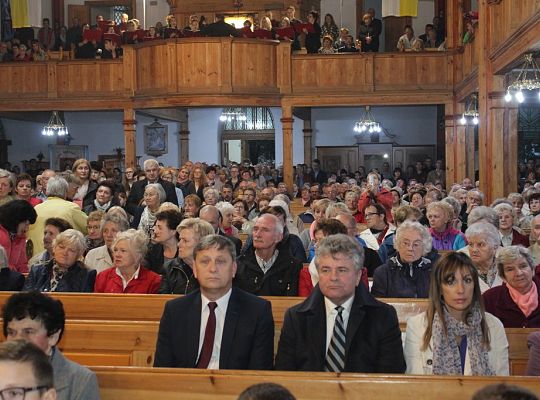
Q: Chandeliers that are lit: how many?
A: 5